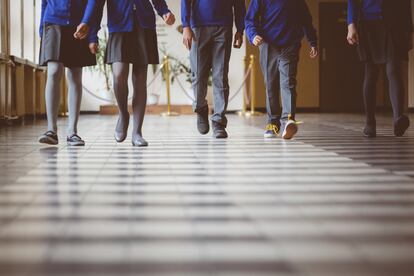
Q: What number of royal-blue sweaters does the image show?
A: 5